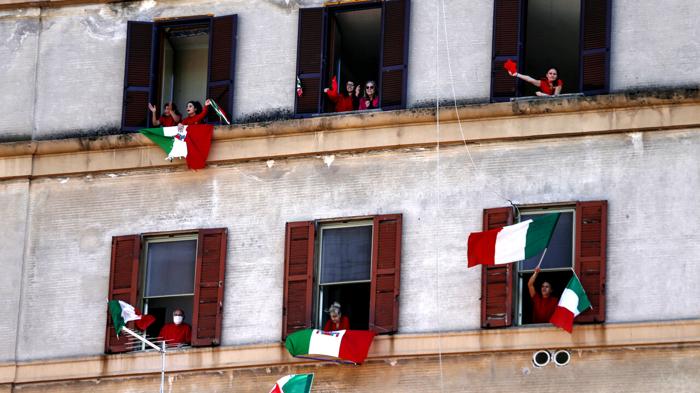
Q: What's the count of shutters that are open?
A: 12